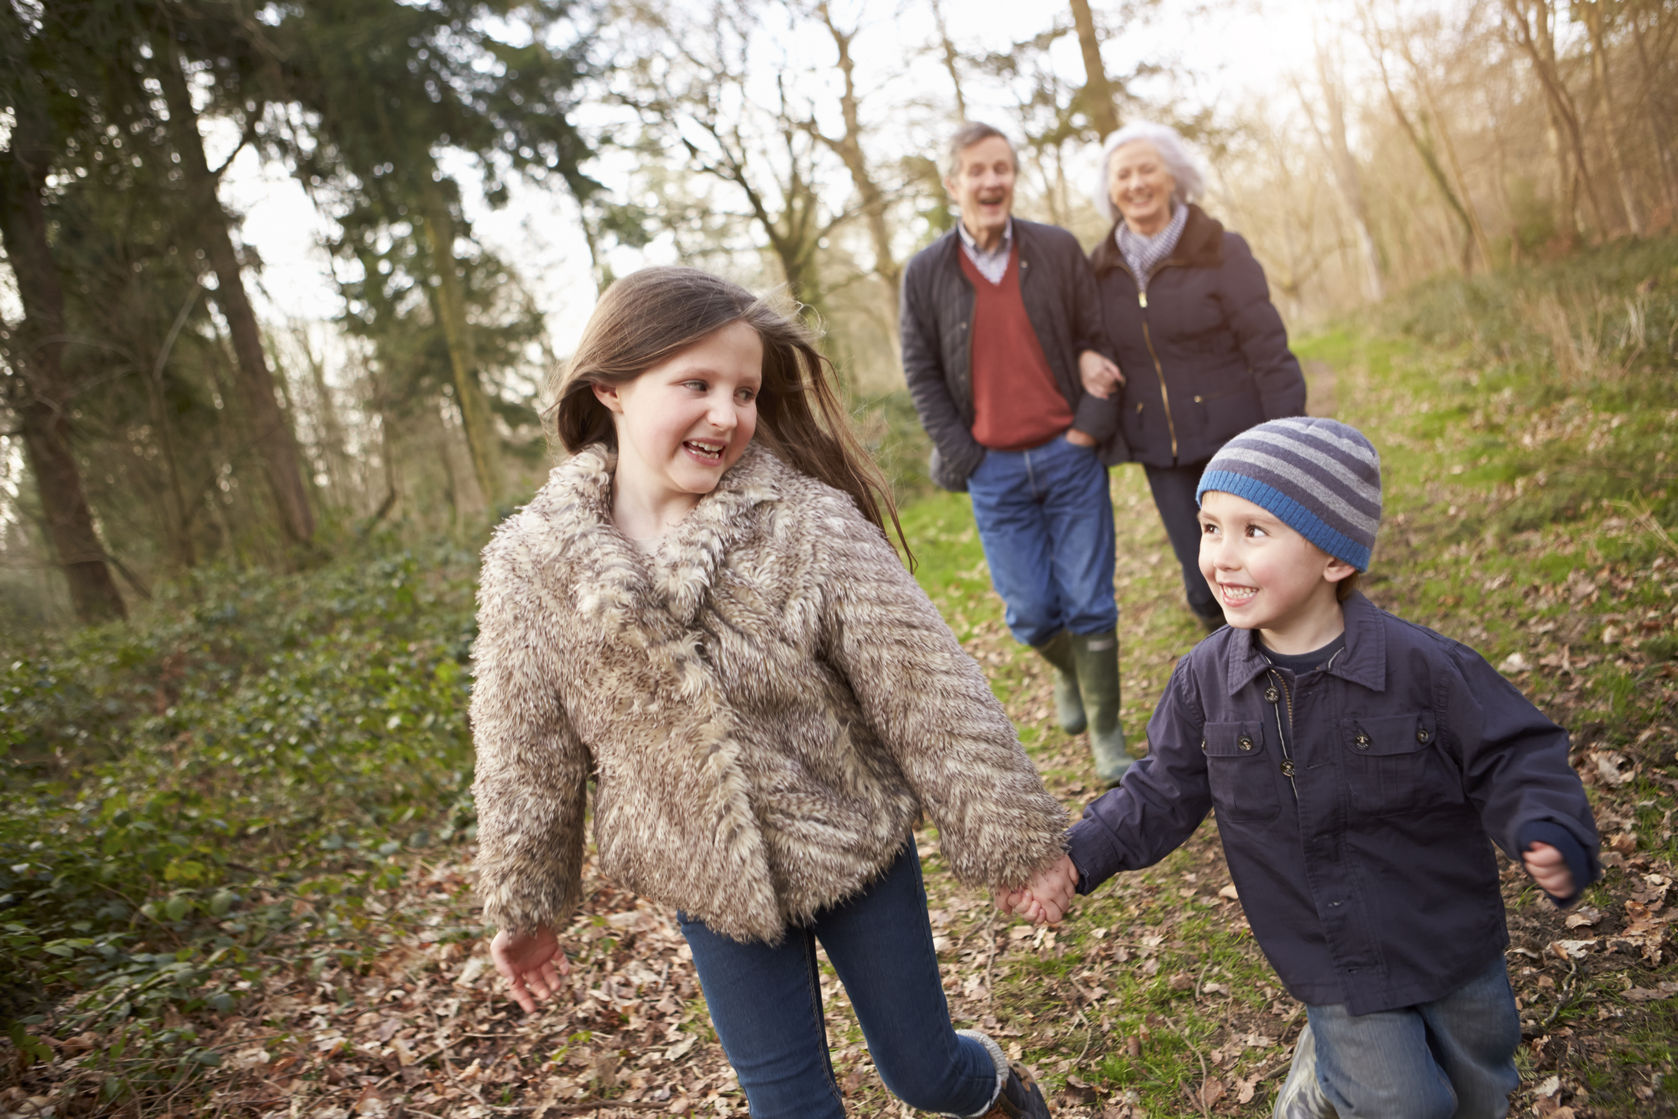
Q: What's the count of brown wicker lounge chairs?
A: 0